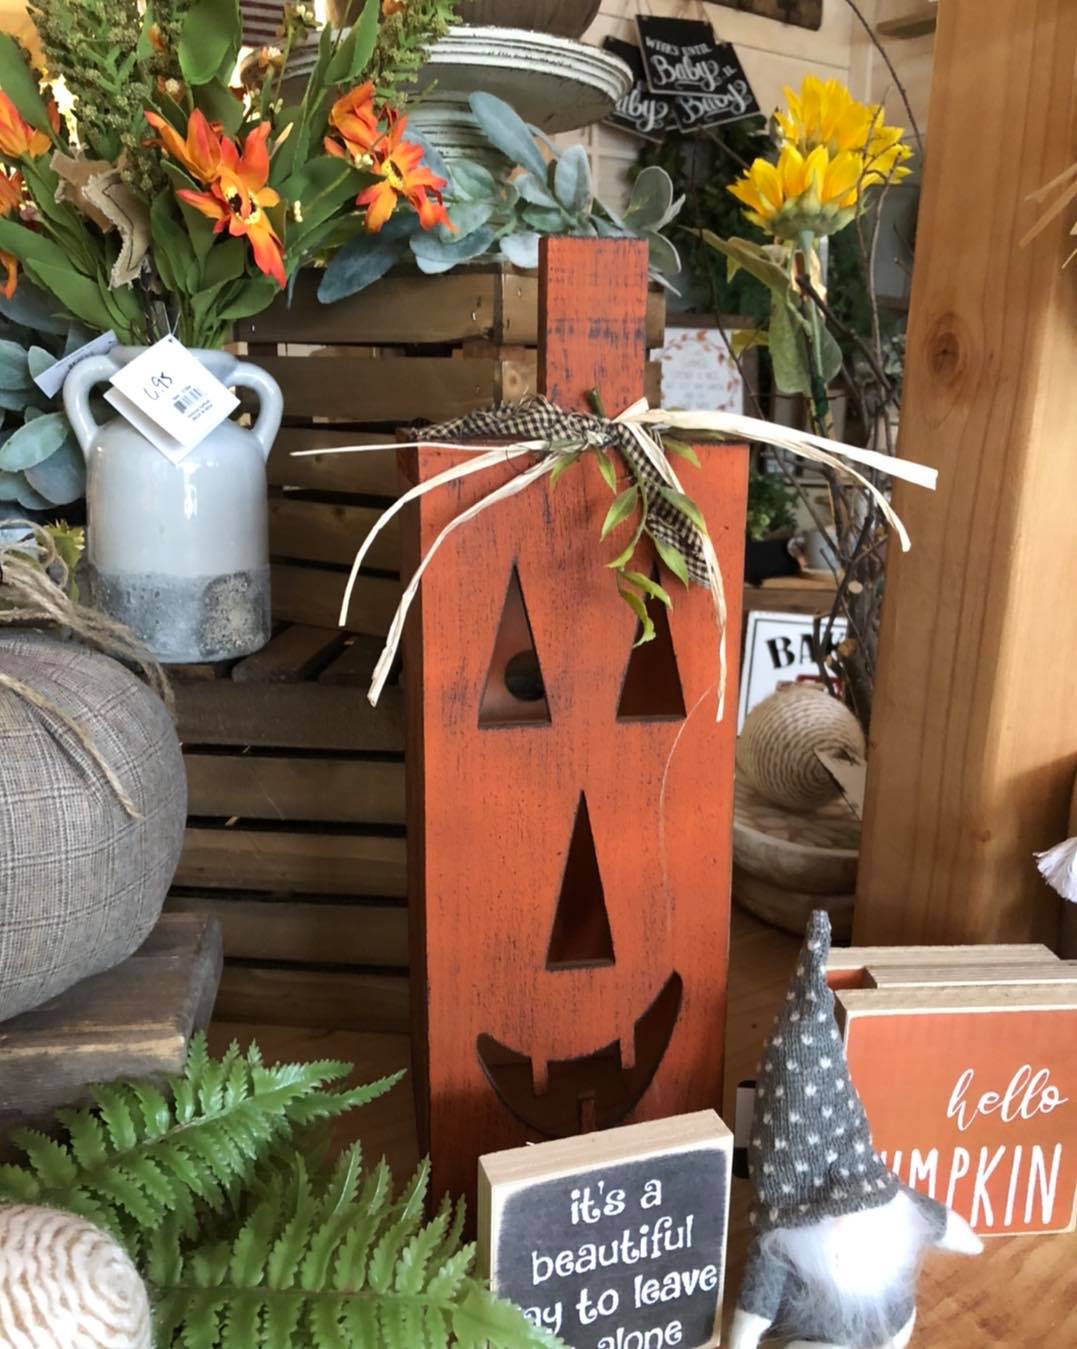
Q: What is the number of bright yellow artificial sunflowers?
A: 2